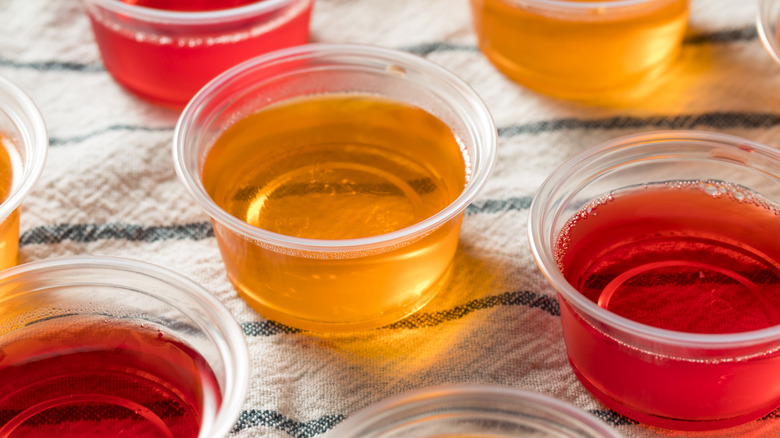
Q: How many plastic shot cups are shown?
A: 8